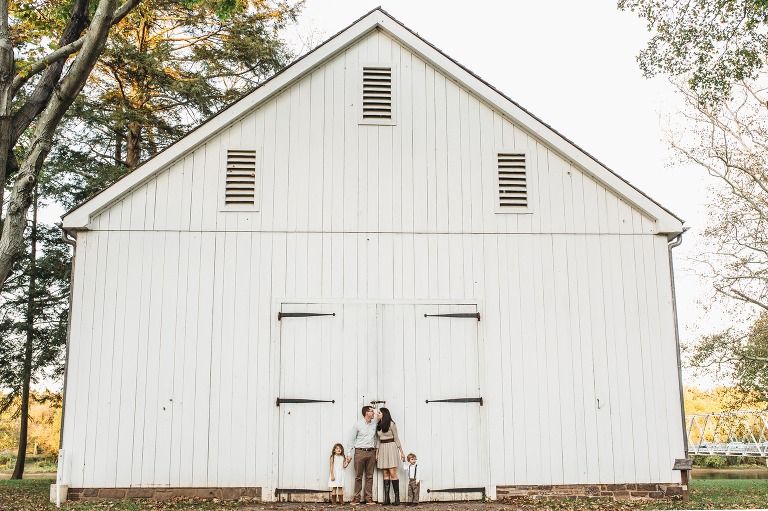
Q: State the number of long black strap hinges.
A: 6